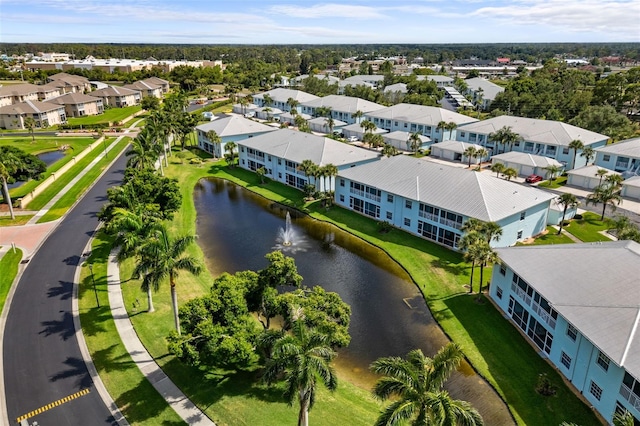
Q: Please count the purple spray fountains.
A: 0